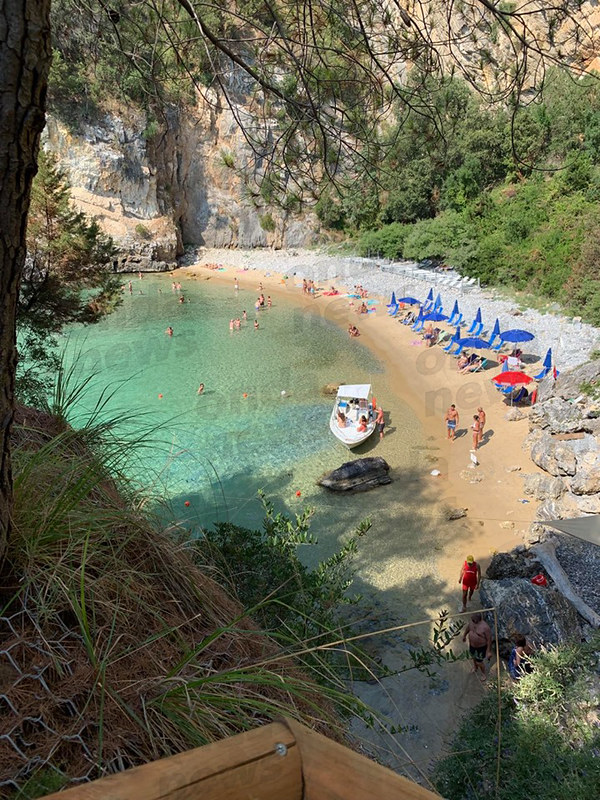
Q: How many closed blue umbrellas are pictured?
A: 10